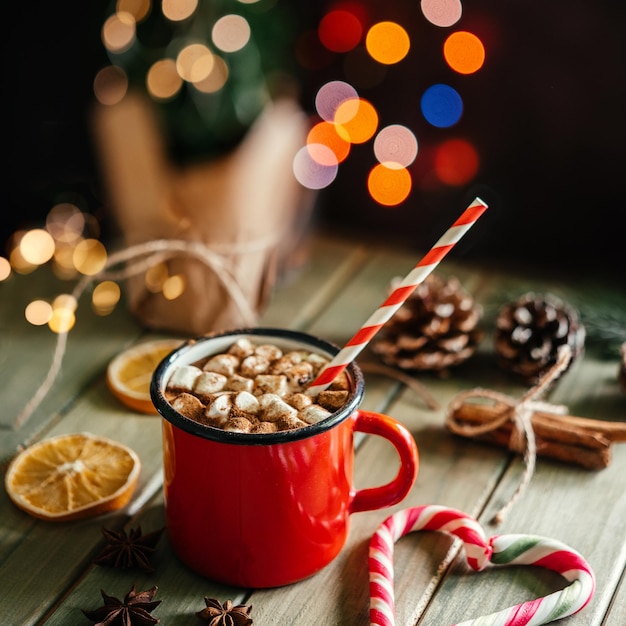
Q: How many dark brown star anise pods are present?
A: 3